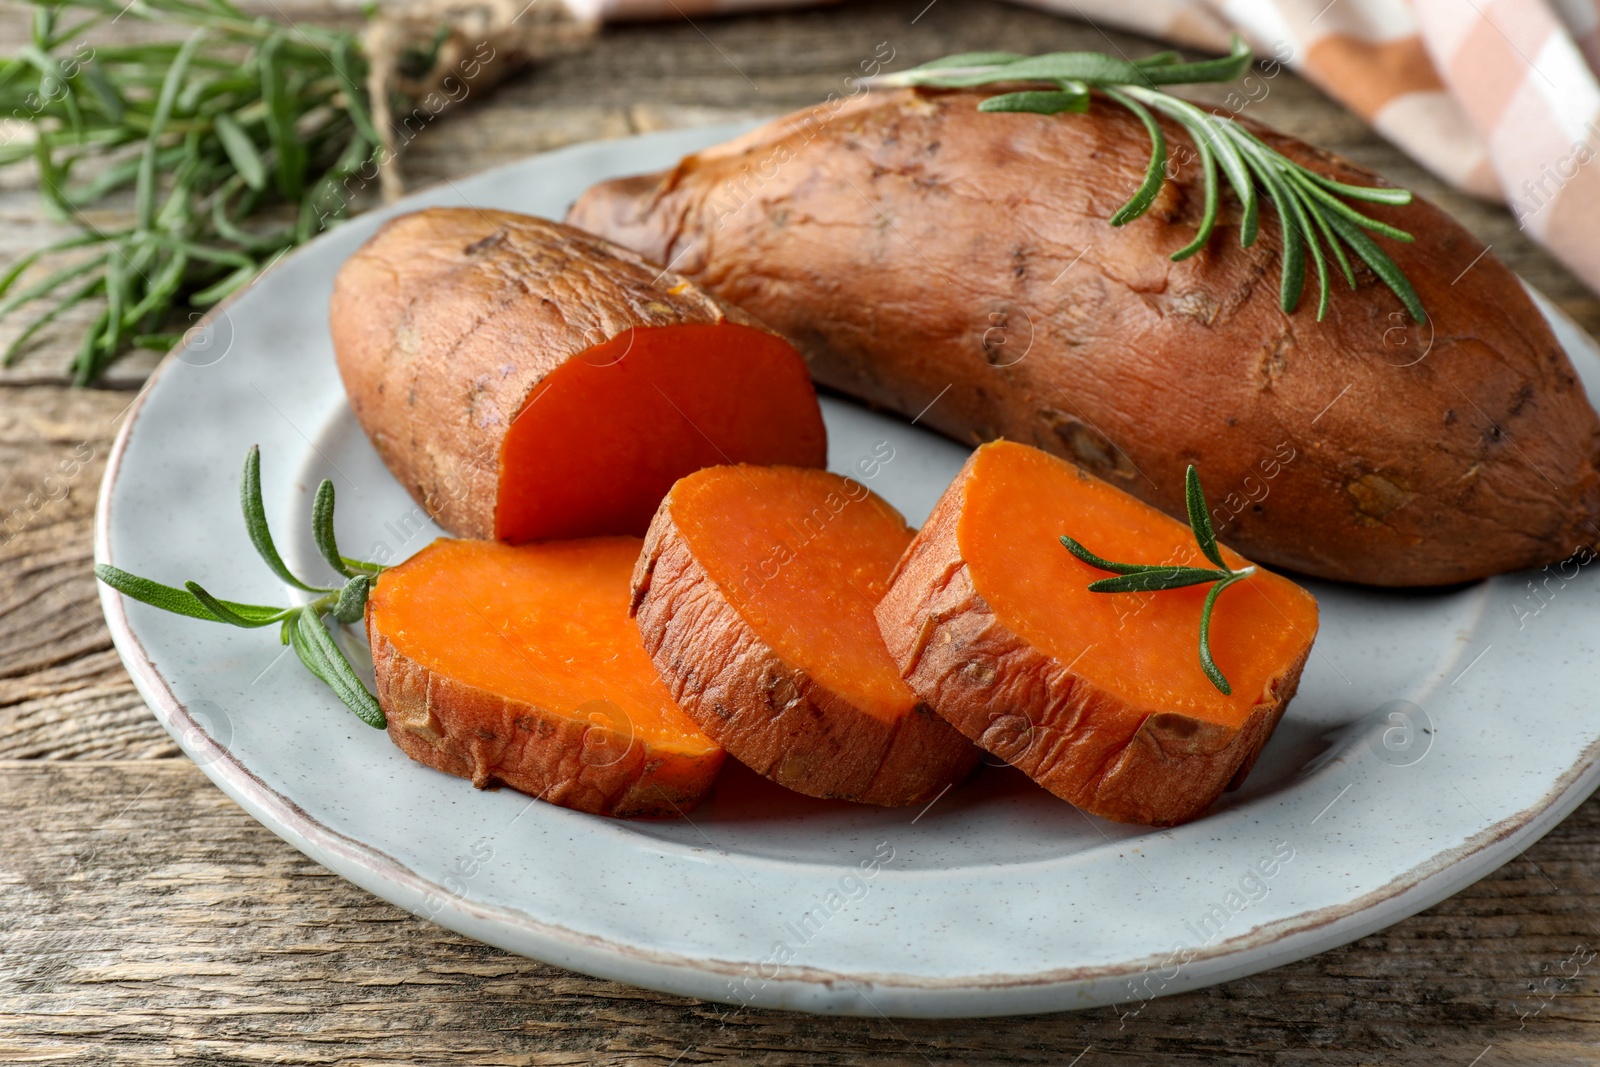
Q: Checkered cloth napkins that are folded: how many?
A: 1